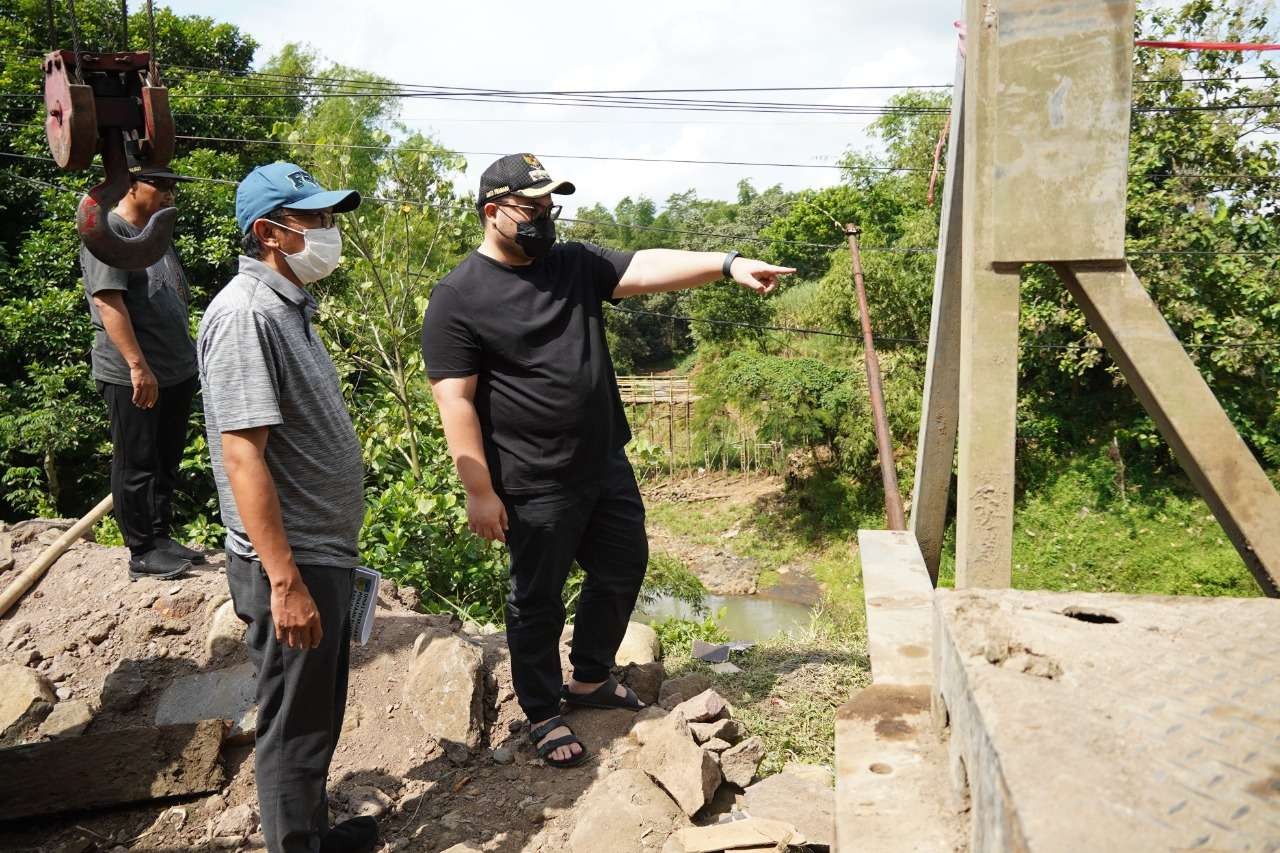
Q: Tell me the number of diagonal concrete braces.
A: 1